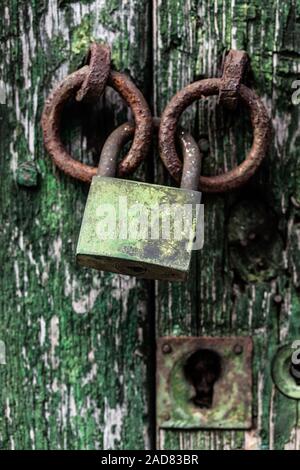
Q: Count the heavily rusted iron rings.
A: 2